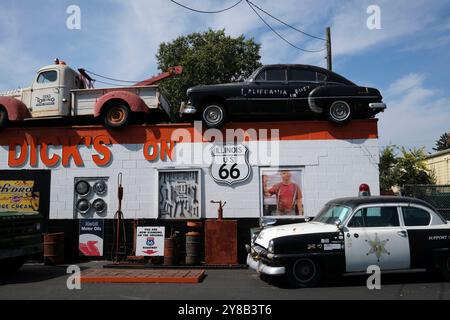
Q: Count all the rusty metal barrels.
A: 3